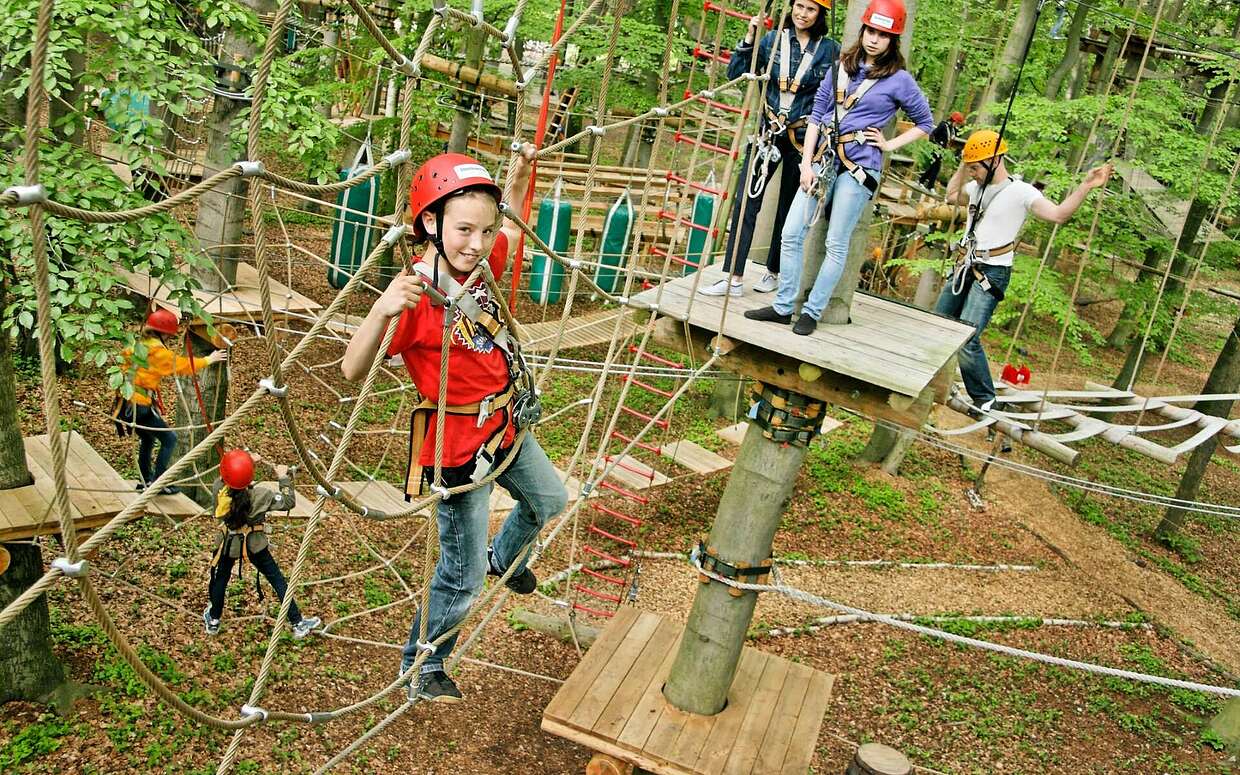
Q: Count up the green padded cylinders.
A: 4